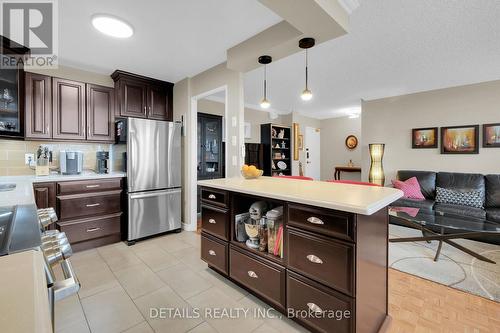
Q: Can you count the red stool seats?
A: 2